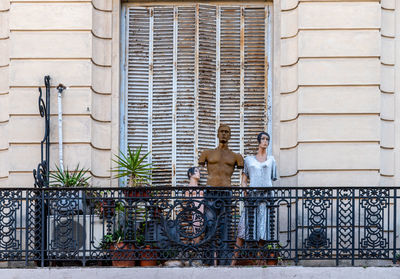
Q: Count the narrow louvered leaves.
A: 6